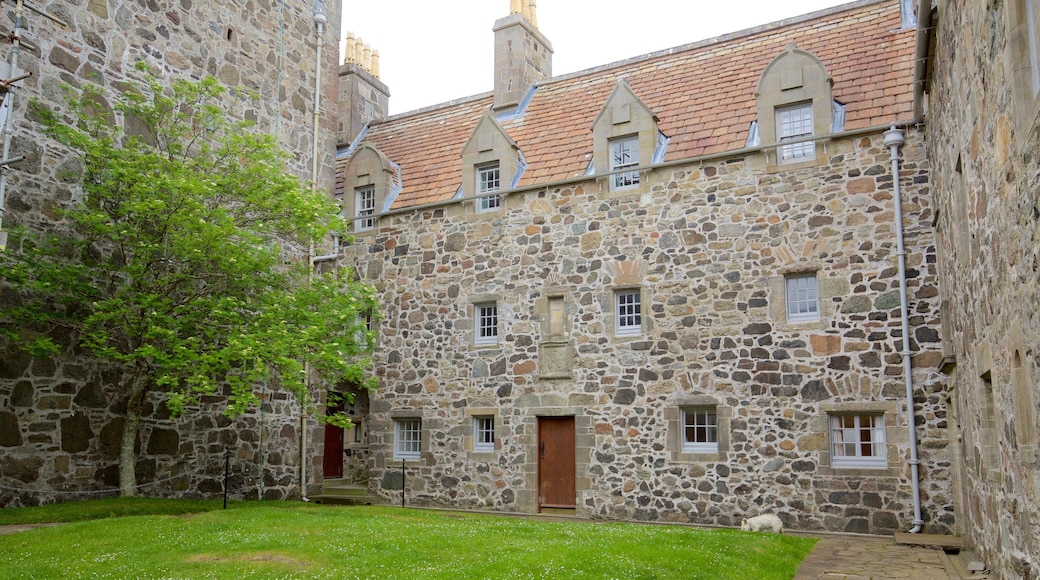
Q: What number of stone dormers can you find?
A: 4